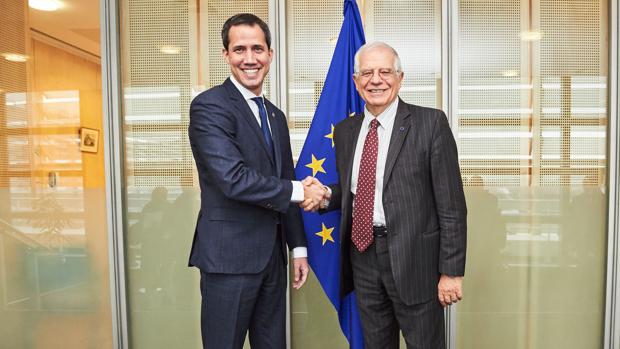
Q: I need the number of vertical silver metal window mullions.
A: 4